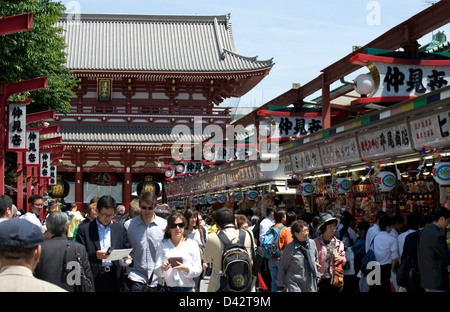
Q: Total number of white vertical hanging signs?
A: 4